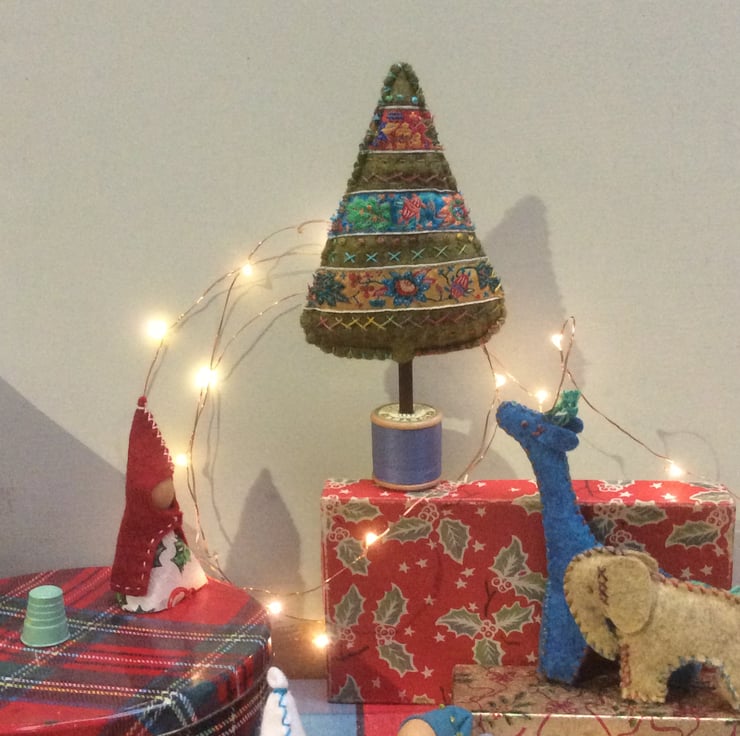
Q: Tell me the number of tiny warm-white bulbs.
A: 11